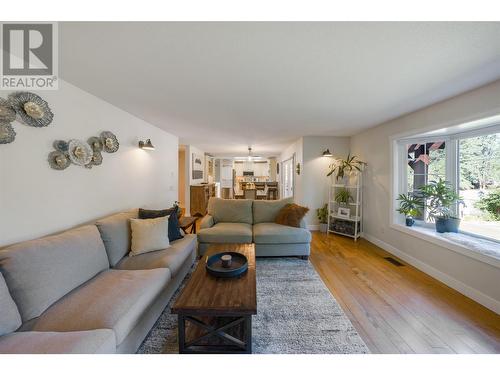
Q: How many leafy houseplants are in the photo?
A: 5